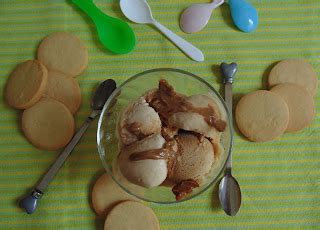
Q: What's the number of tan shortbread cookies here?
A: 9